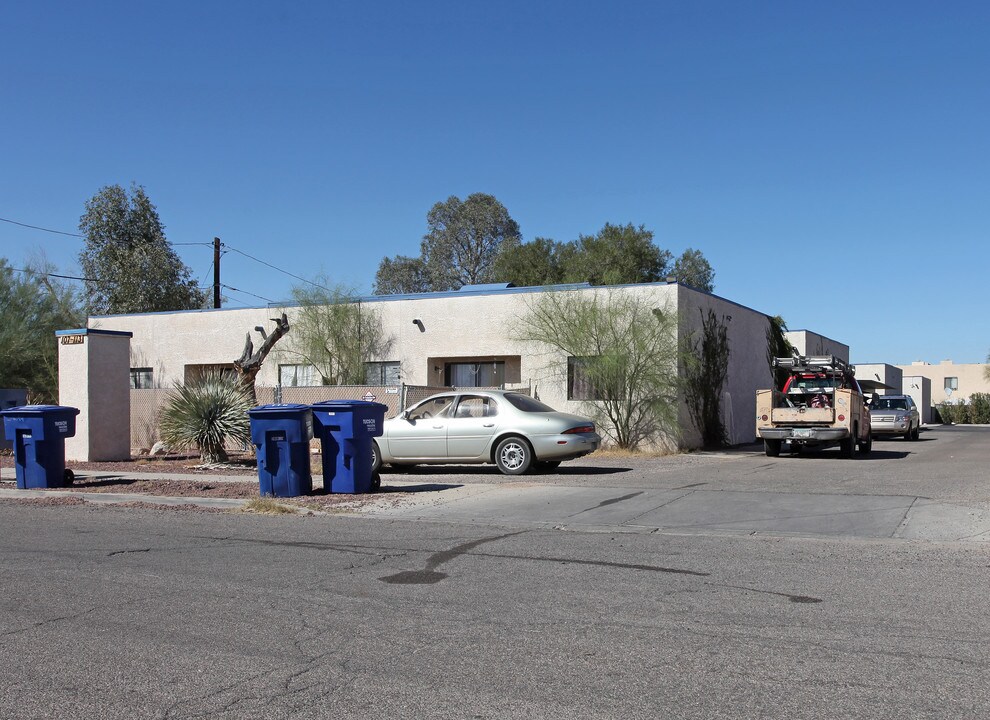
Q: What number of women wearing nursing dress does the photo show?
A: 0